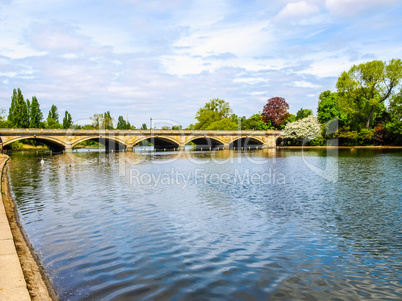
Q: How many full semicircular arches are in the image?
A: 5